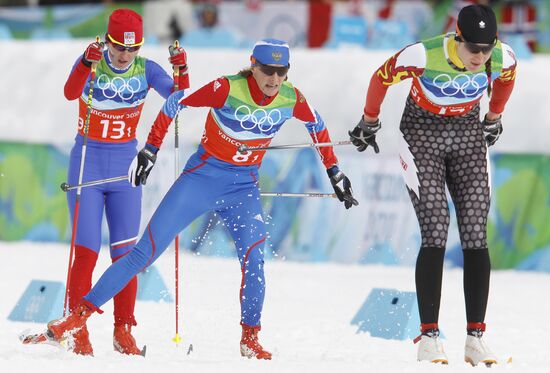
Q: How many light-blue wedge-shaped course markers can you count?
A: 3